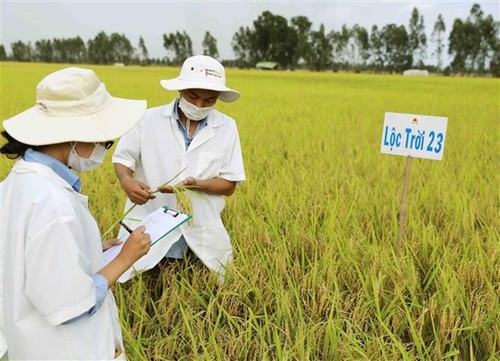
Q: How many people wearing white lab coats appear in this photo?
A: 2